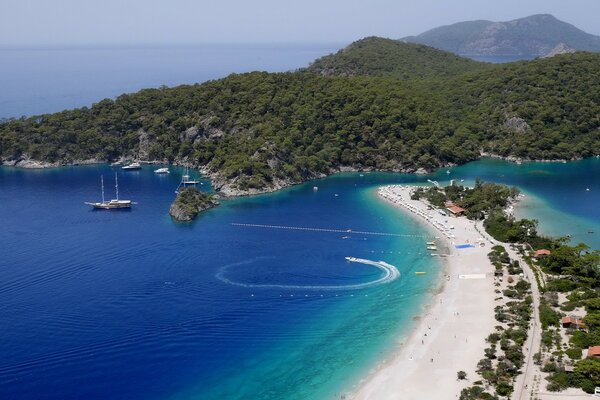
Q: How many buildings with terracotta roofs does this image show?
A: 4